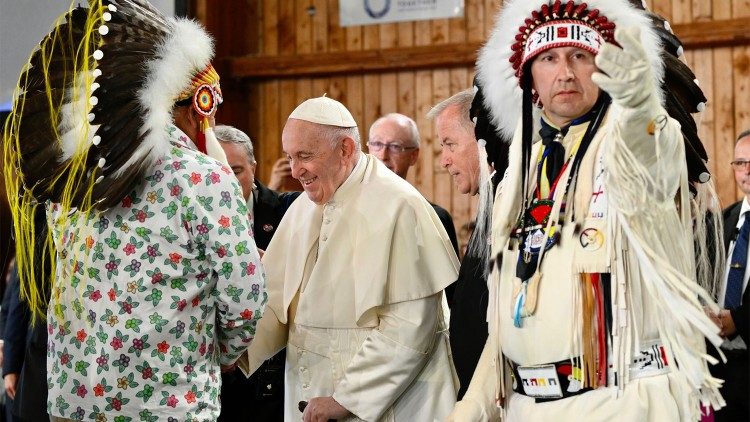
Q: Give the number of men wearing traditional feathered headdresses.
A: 2